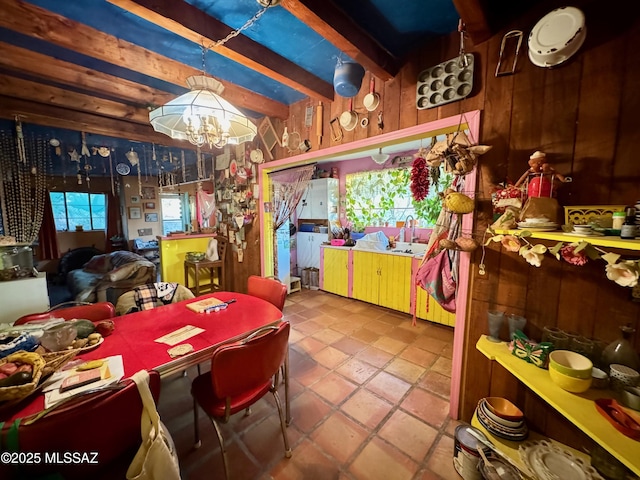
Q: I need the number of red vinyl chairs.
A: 4